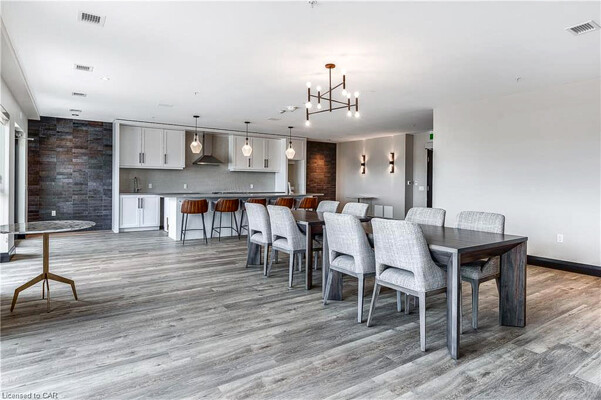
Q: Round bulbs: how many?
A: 12